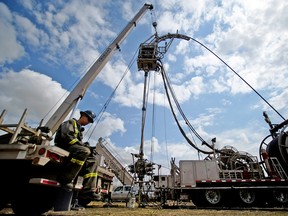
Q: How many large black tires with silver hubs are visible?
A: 3